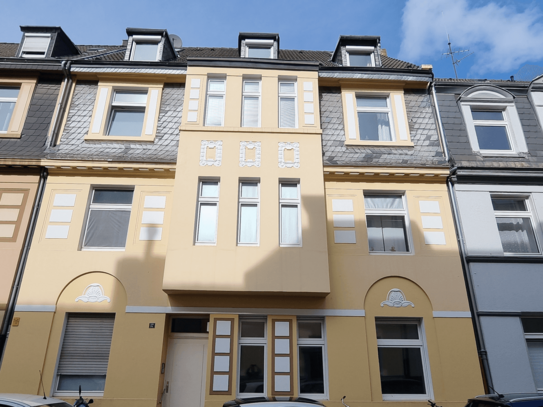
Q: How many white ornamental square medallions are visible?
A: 3